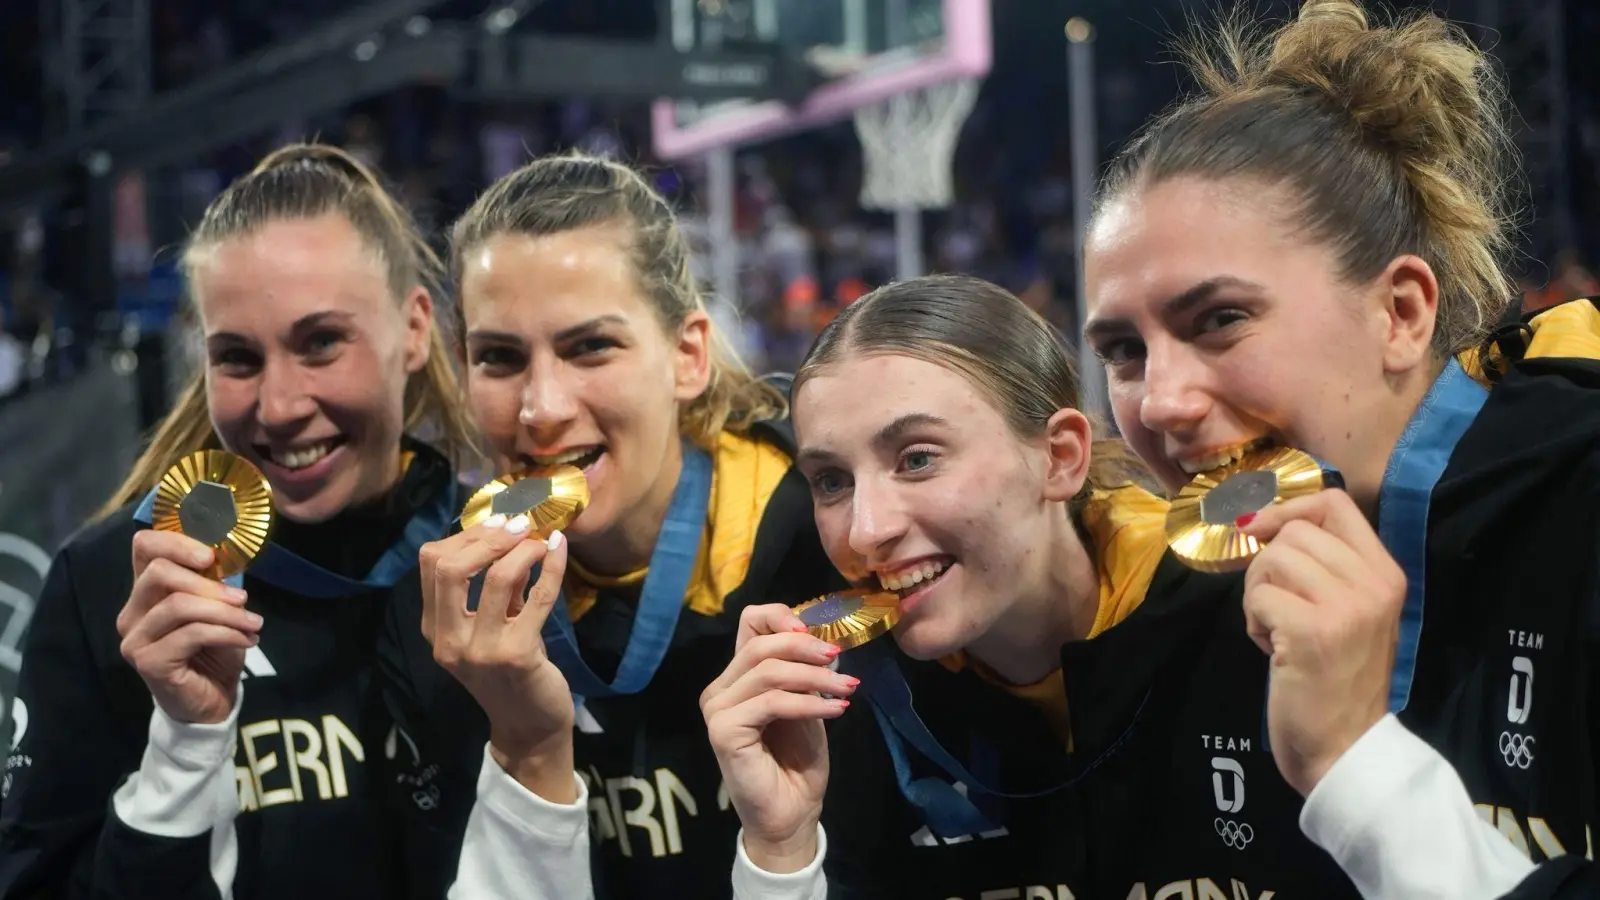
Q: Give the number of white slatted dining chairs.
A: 0